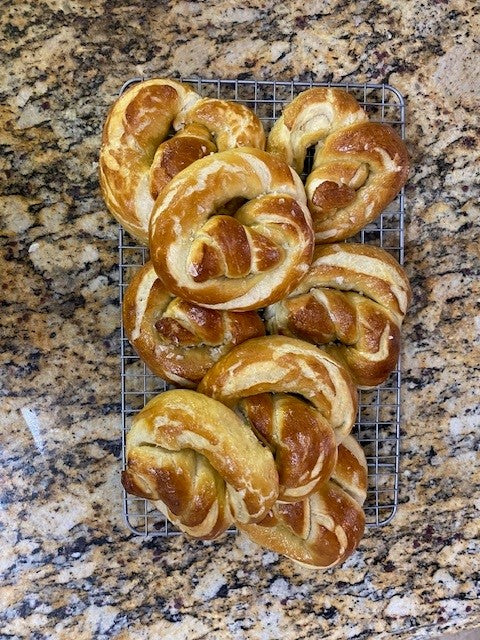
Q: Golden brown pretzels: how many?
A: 8